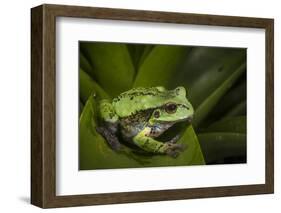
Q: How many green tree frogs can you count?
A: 1